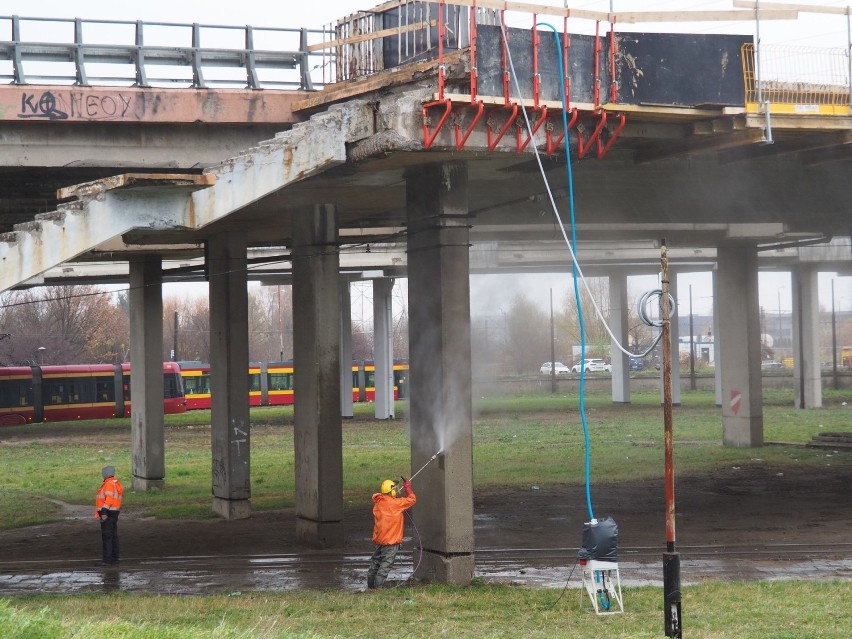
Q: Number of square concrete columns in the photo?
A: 11